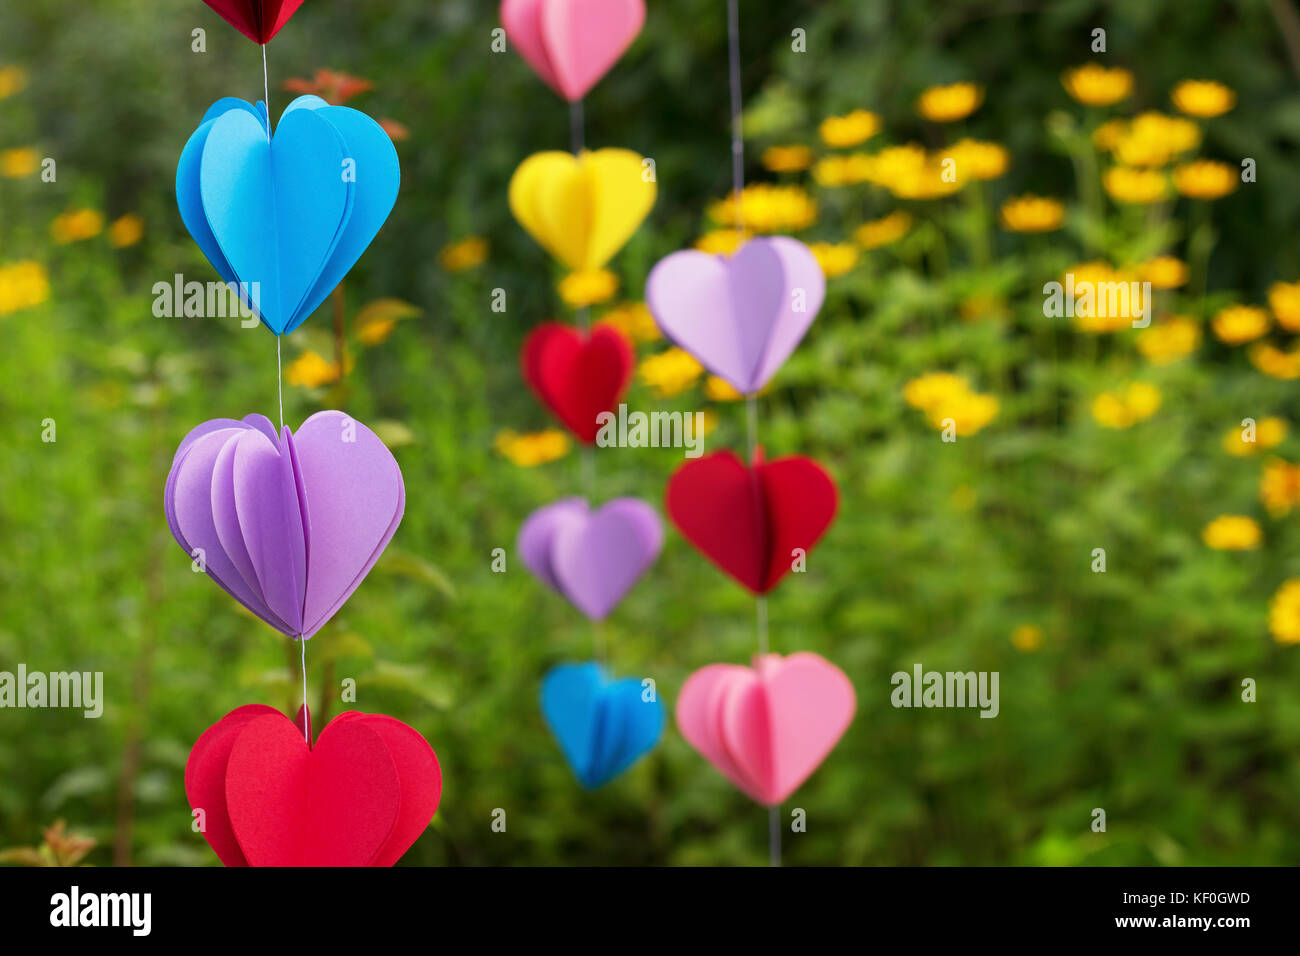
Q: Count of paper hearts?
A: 12